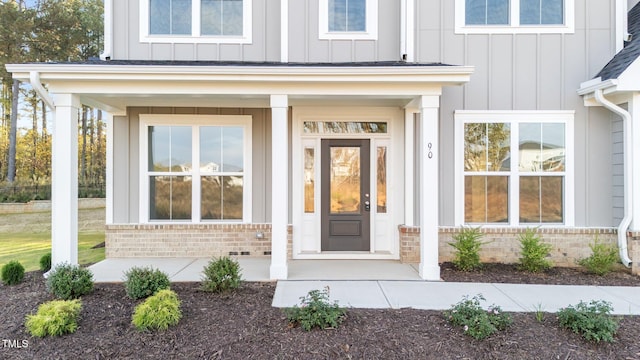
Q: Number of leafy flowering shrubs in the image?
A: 3